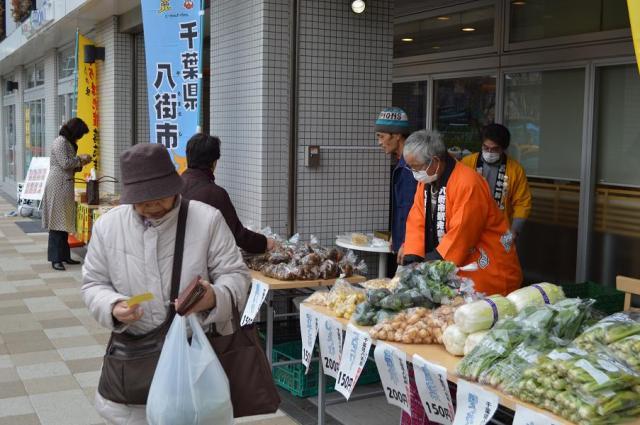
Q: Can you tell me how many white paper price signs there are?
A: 8